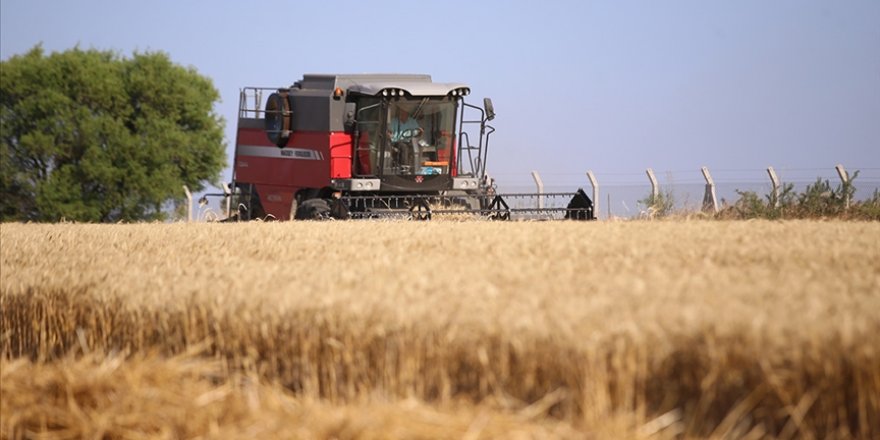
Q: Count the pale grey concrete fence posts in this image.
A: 8